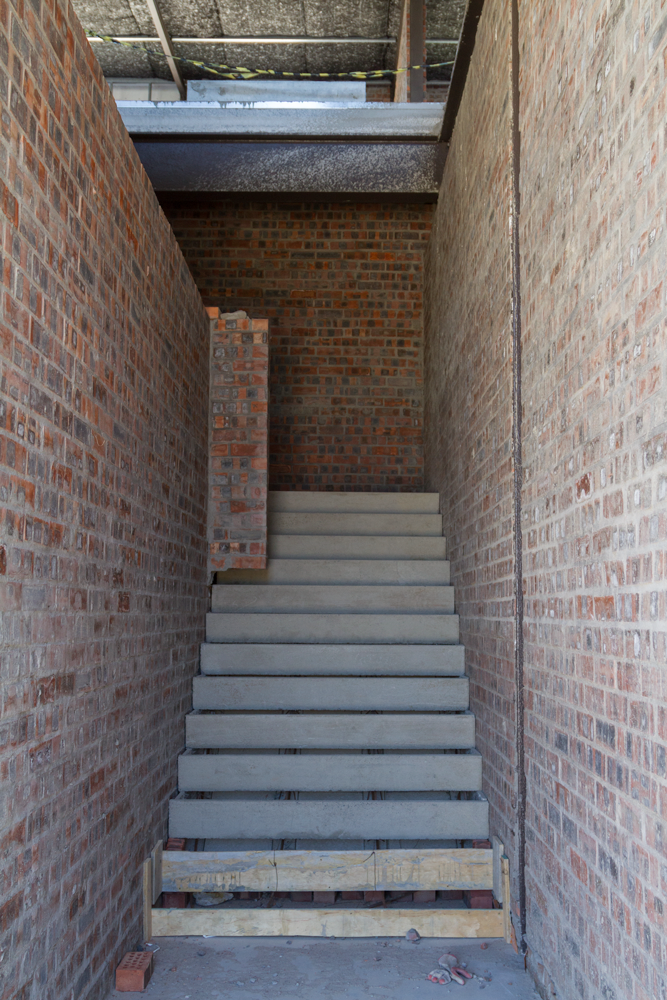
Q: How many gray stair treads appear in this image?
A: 11